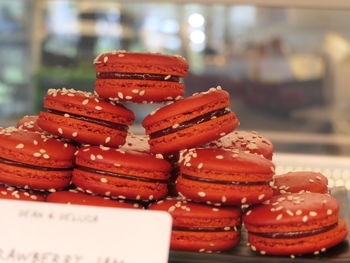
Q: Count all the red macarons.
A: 14